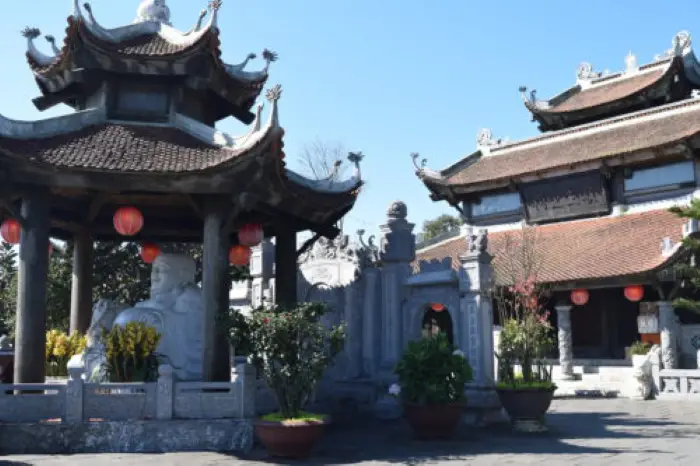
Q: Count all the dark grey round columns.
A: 4